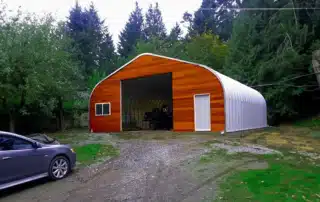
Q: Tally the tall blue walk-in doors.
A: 0